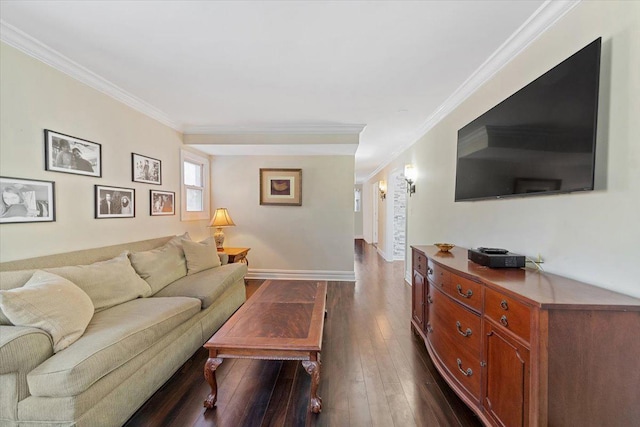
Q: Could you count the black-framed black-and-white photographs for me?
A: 5